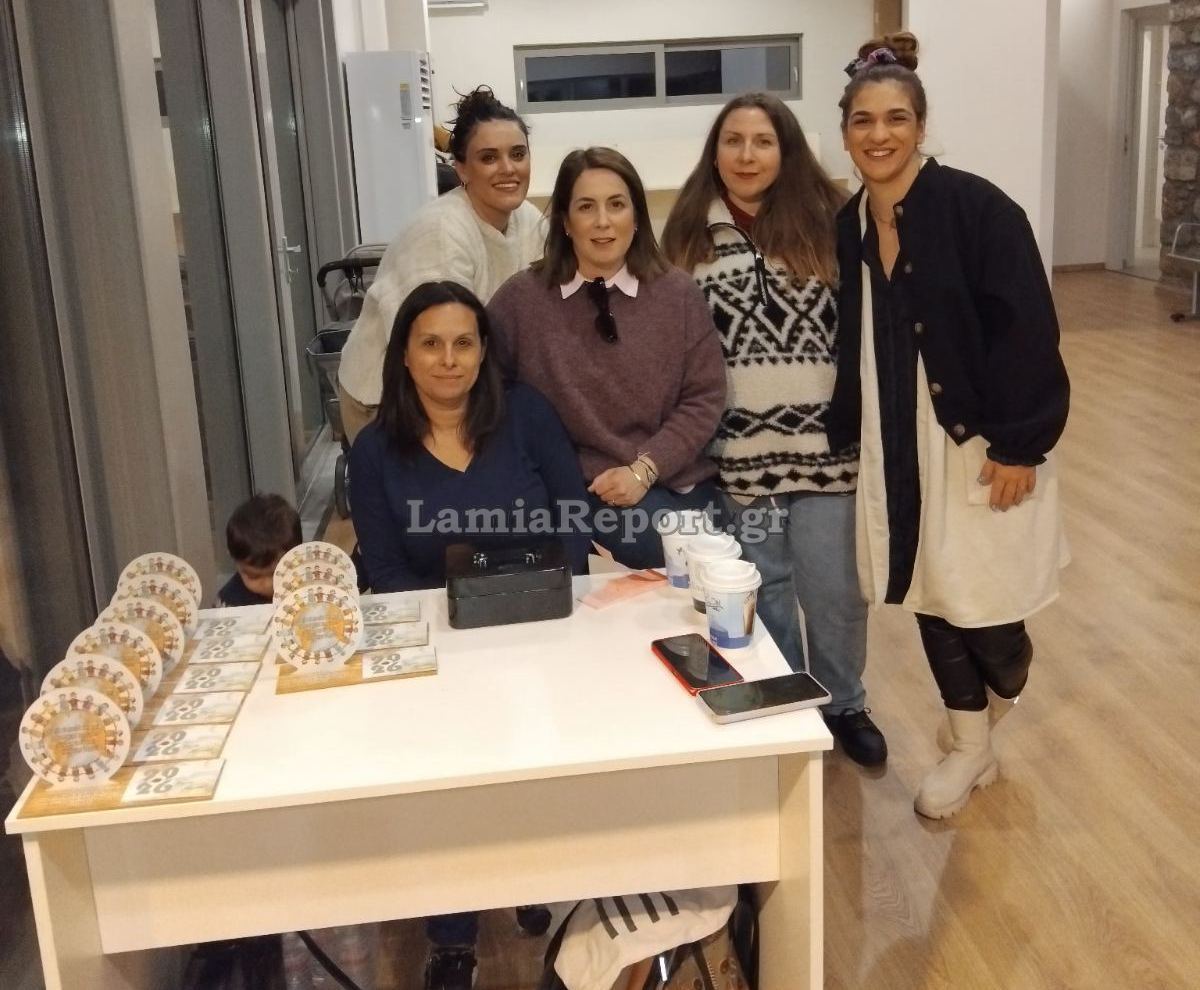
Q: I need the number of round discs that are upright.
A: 9